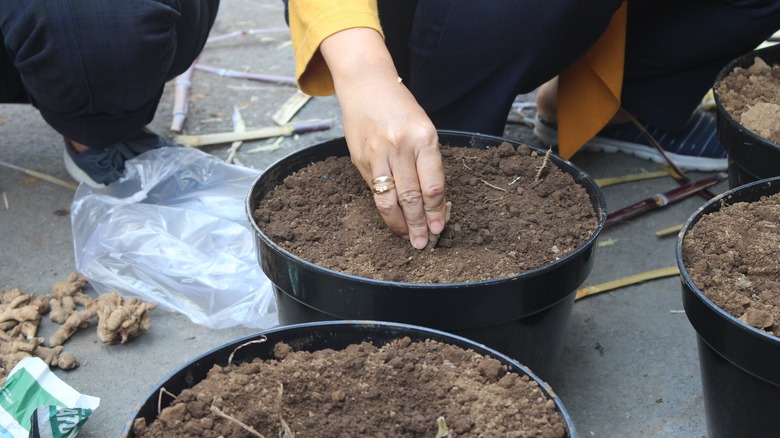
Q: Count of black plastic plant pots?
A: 4